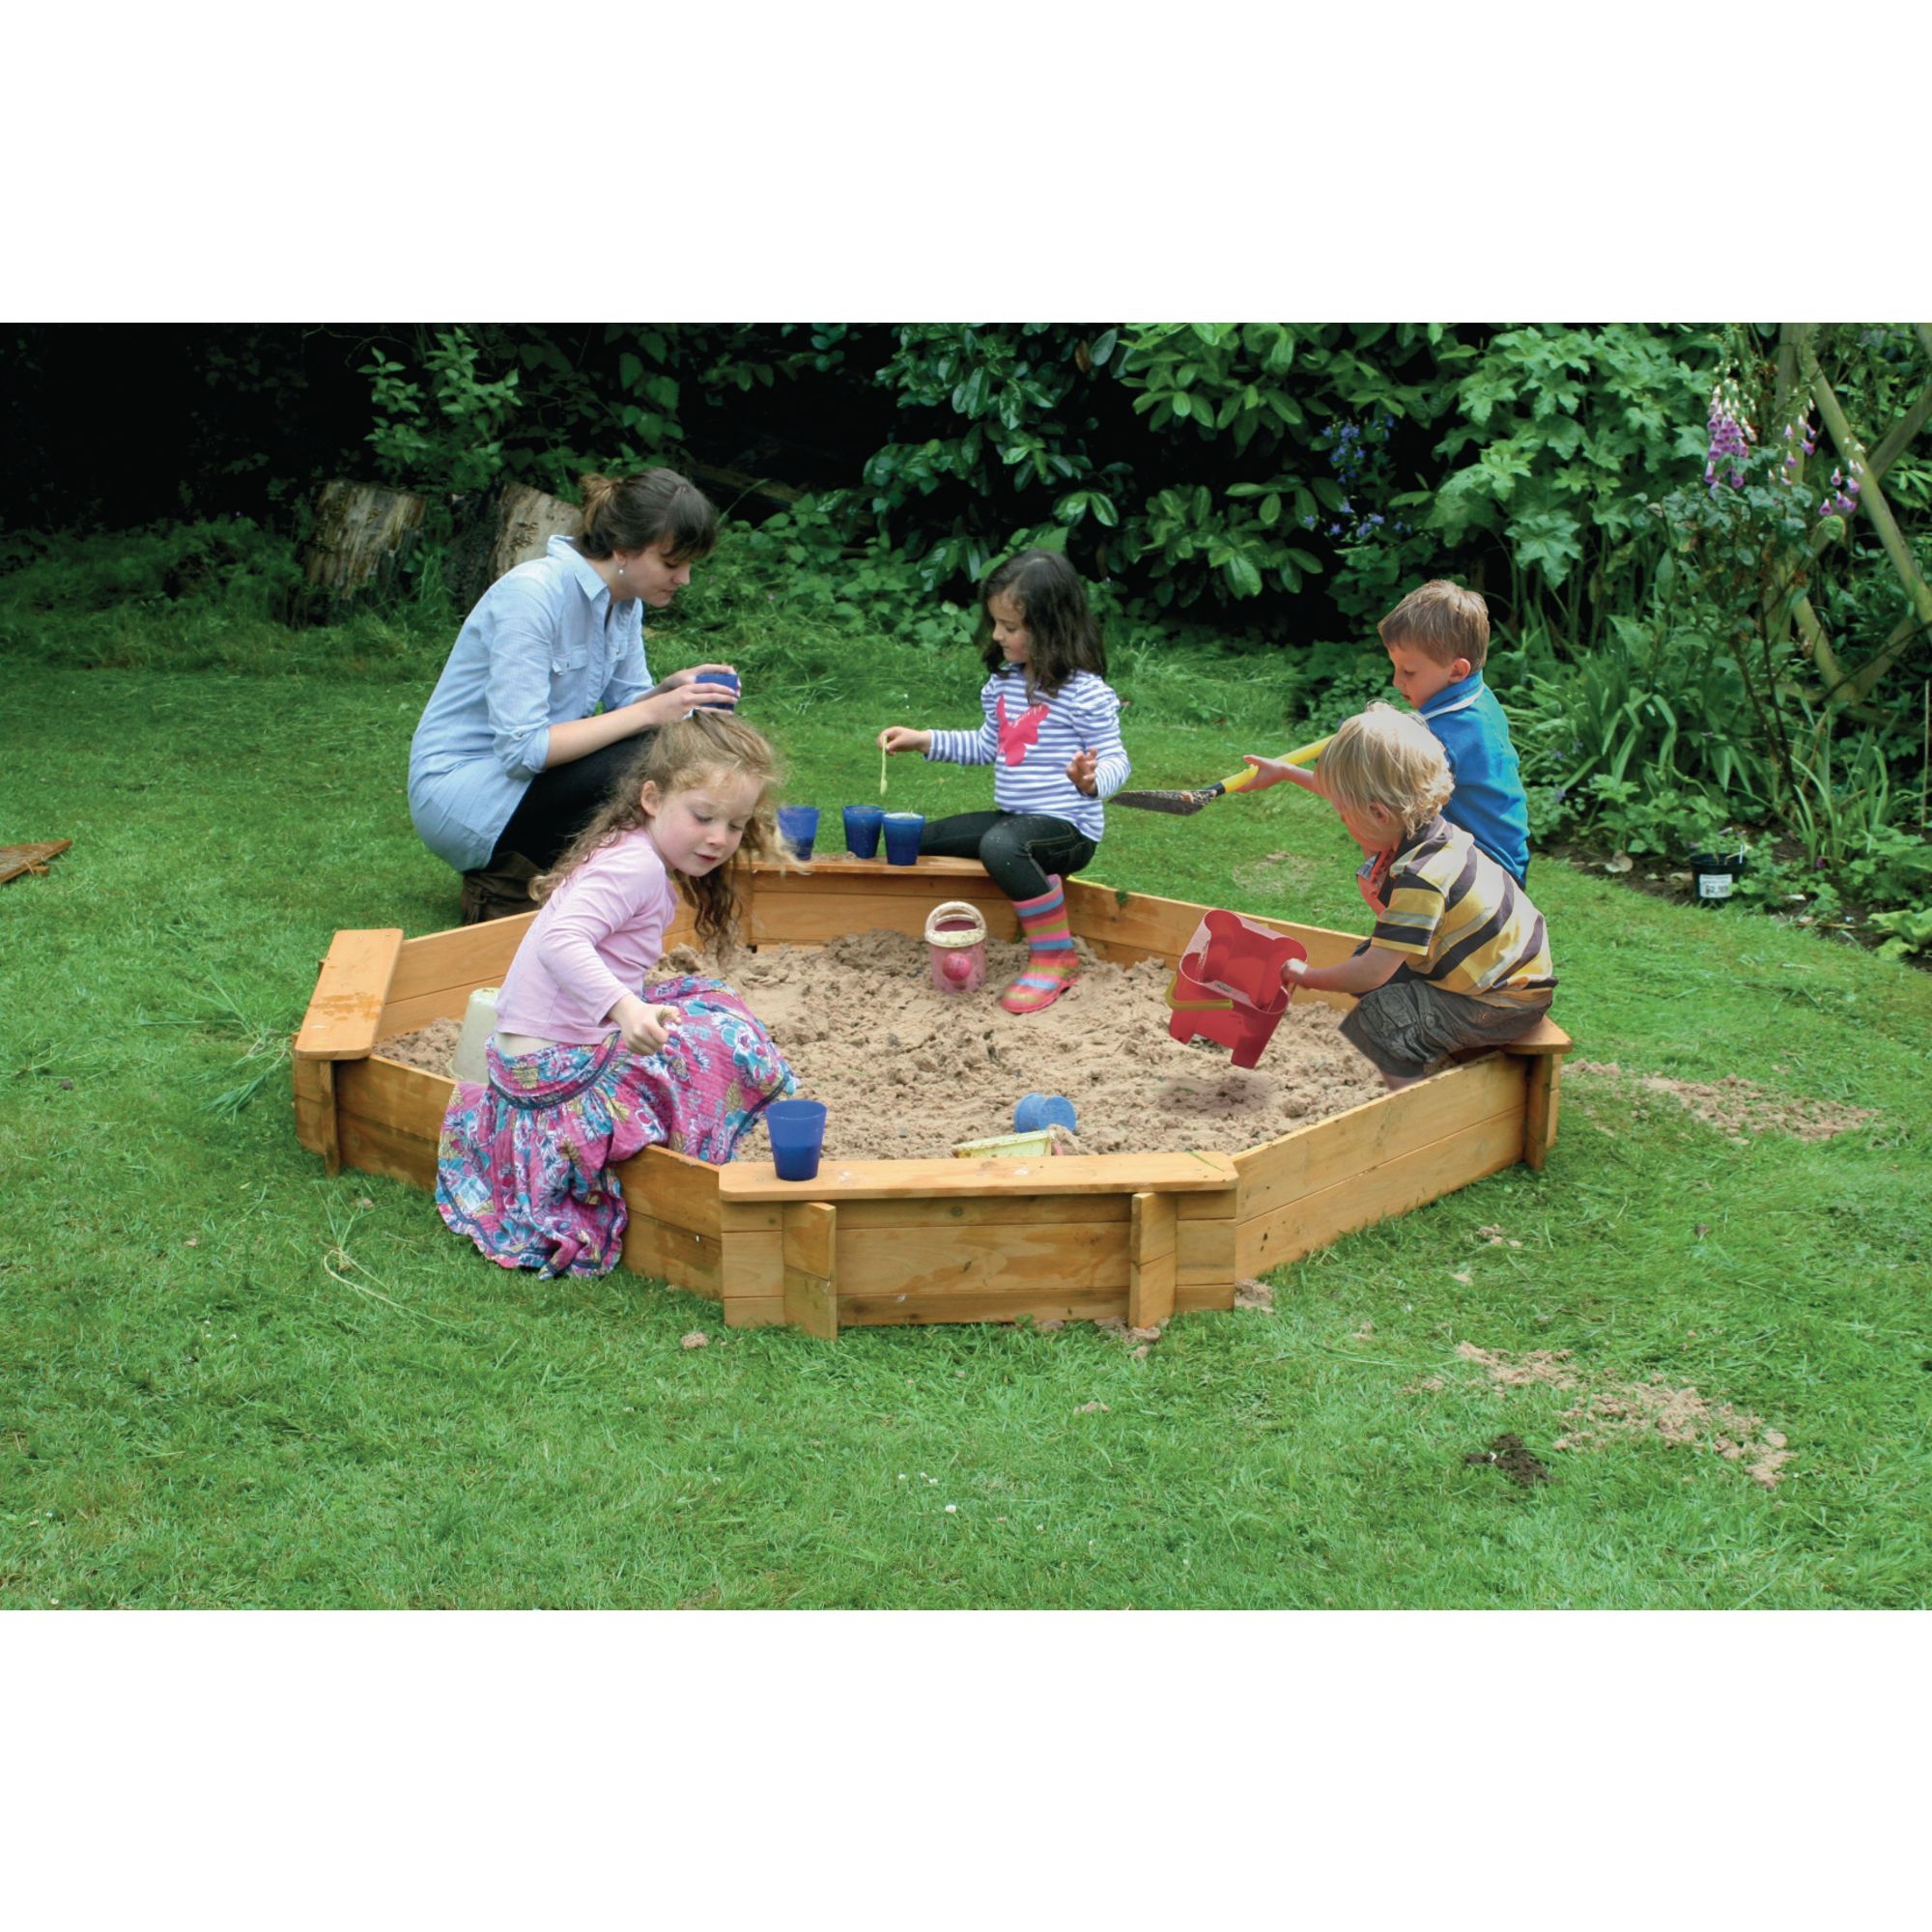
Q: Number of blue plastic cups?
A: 5